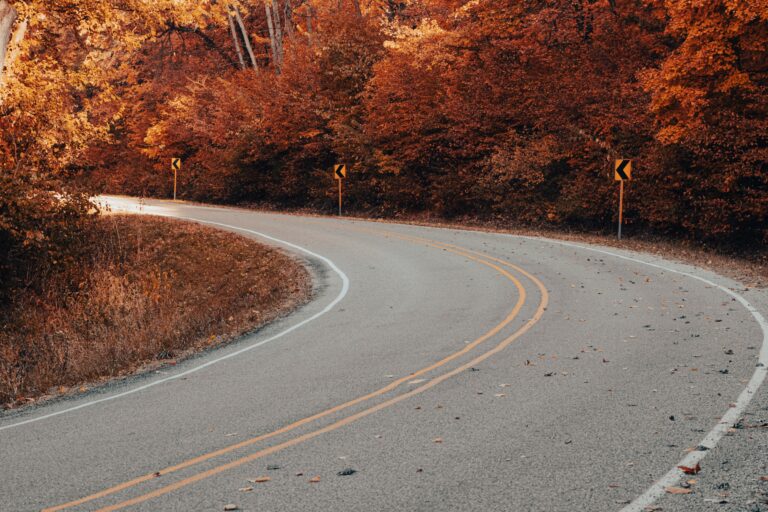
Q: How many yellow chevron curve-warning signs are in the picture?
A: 3